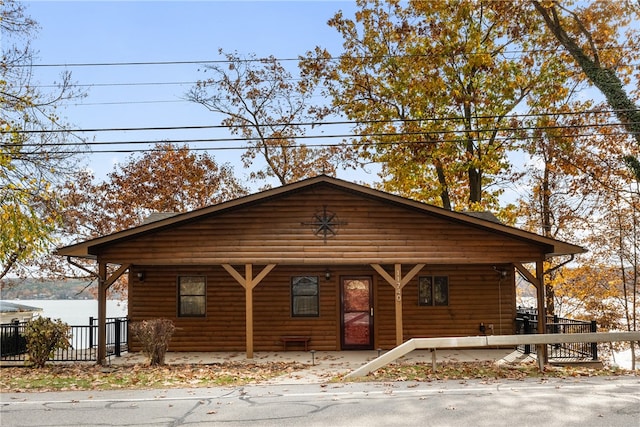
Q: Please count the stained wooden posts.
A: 4